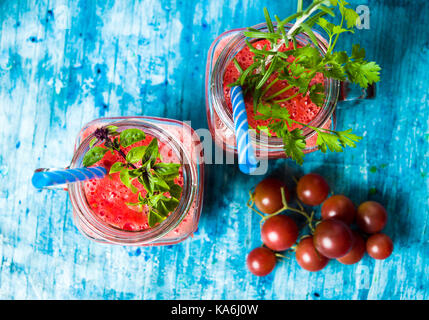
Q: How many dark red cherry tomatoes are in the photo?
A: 10